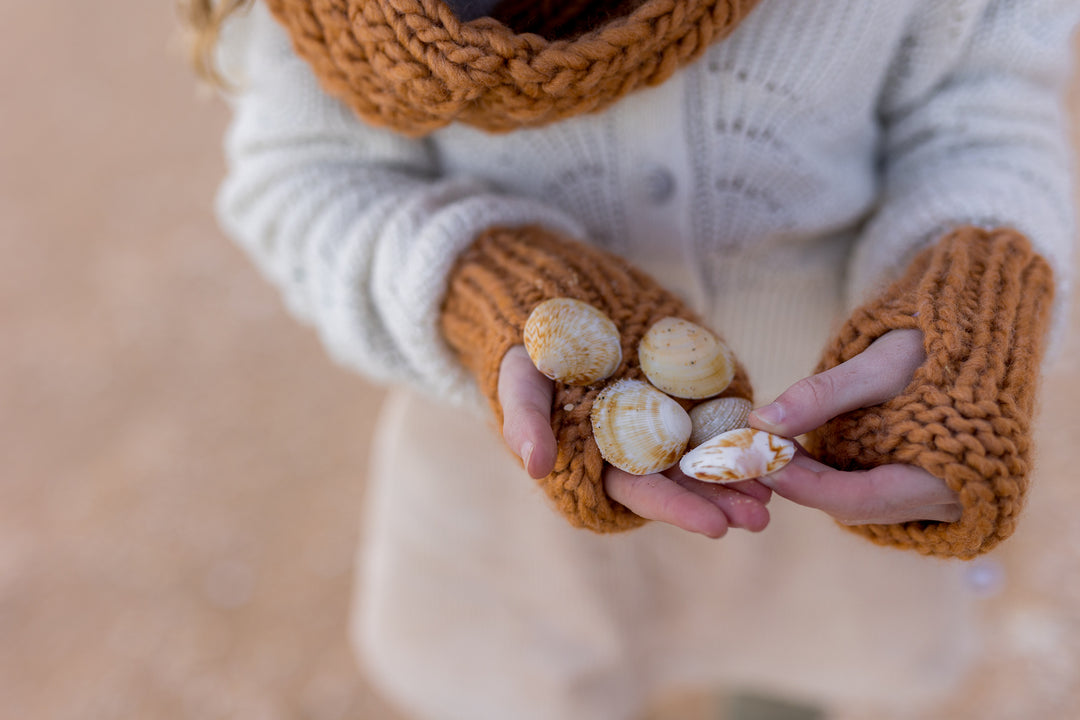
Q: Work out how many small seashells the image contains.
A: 5